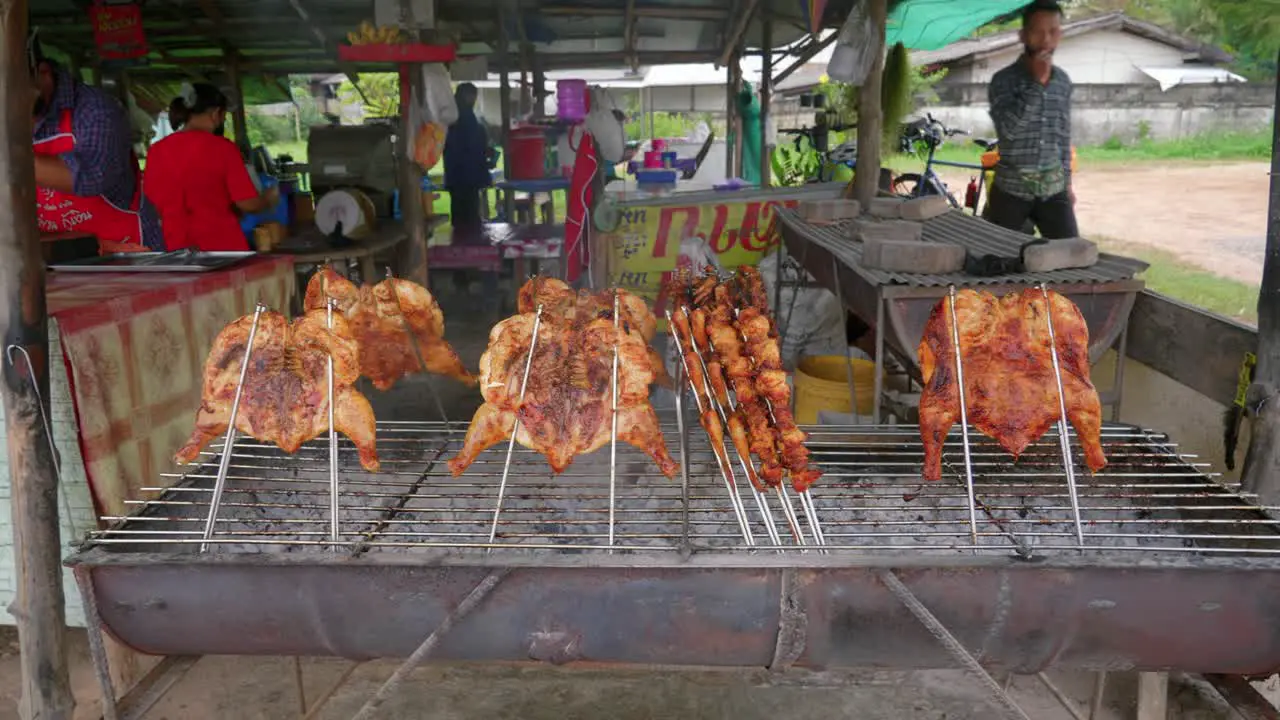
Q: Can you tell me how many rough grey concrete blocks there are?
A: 6